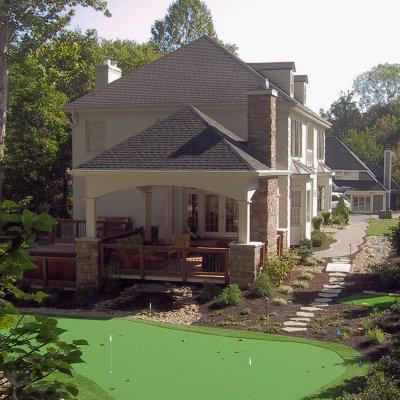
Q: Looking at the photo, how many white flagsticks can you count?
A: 3